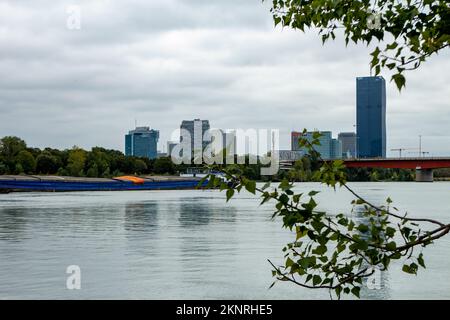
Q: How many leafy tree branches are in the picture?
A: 2